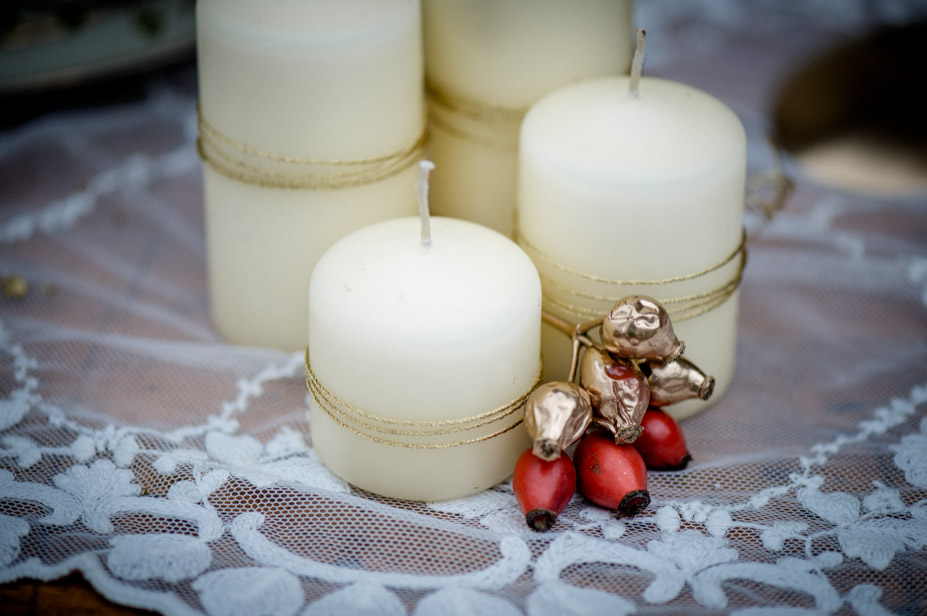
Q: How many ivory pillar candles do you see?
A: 4